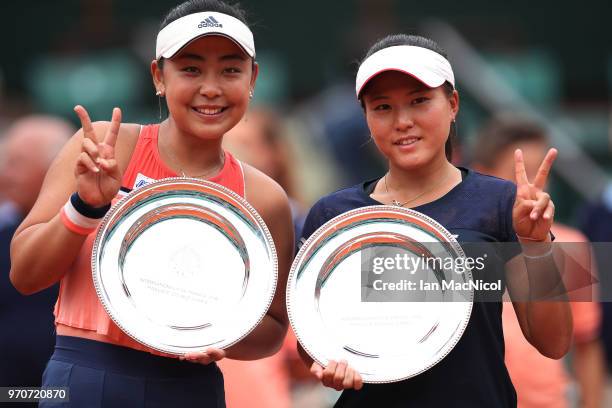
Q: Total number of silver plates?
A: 2